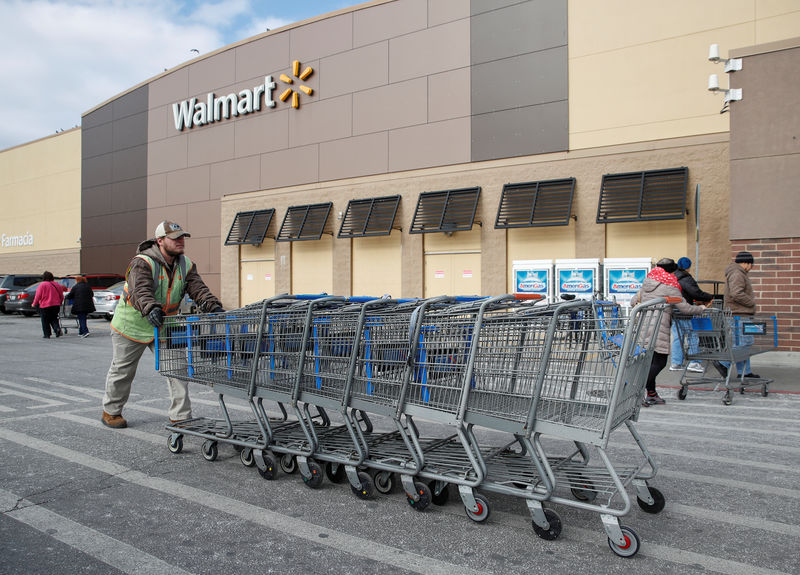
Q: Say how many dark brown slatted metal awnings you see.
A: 6